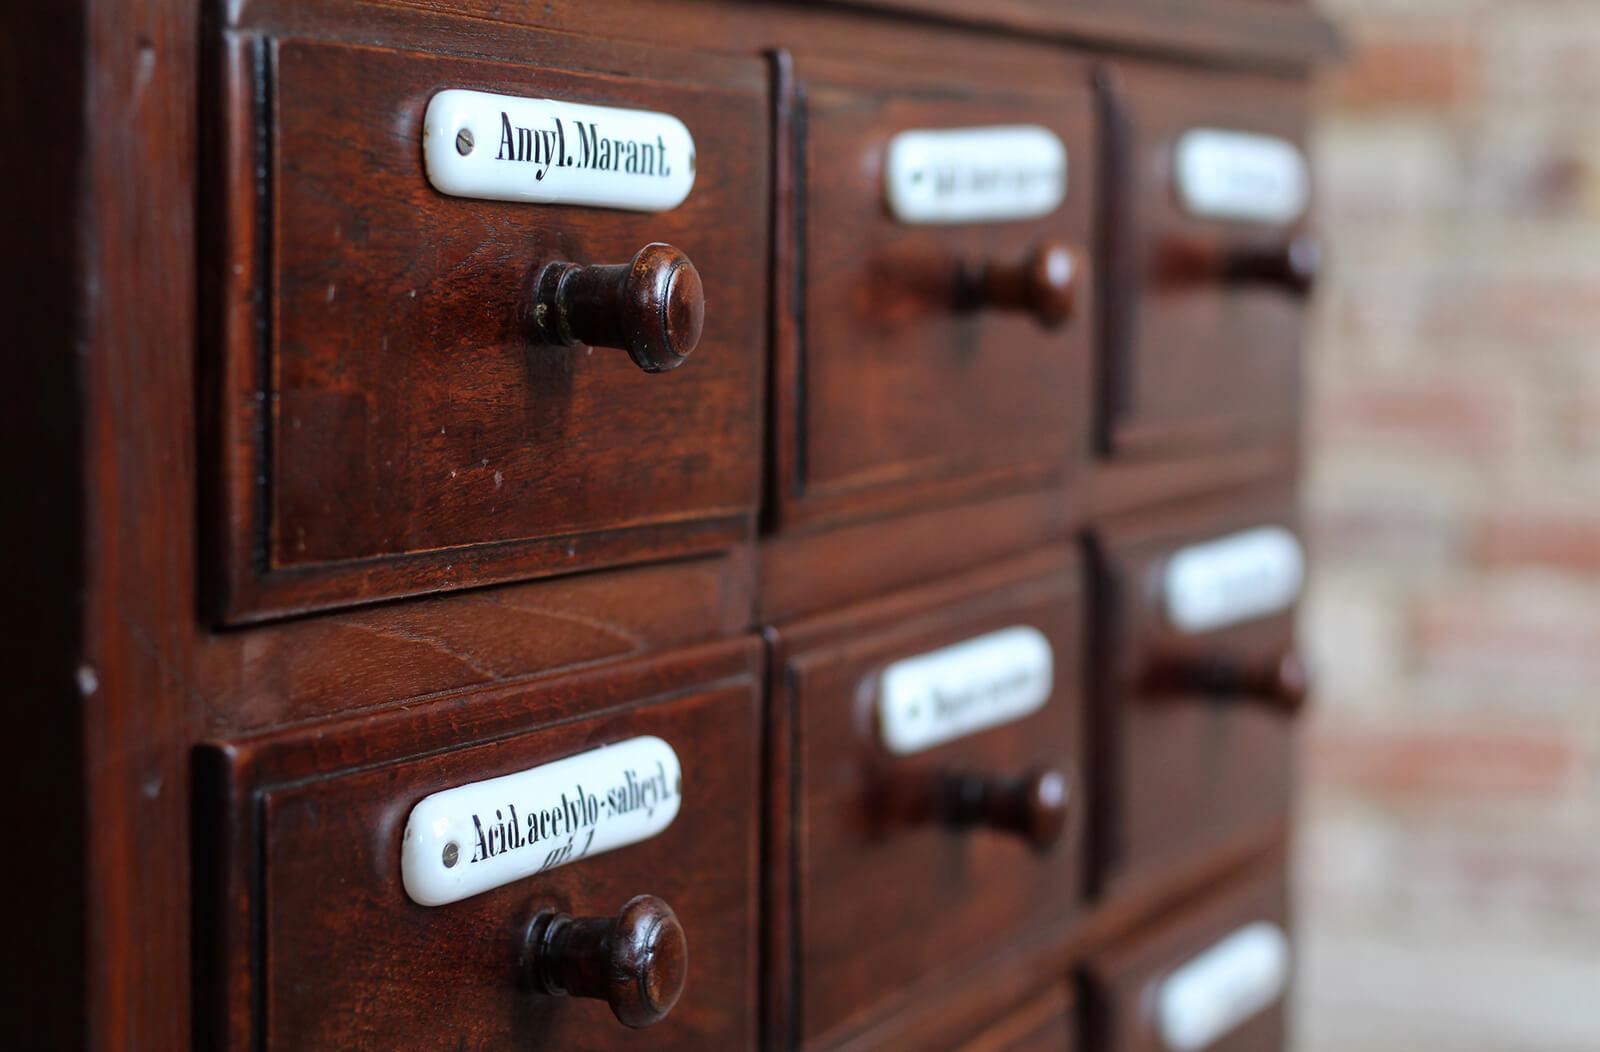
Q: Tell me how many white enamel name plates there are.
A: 7